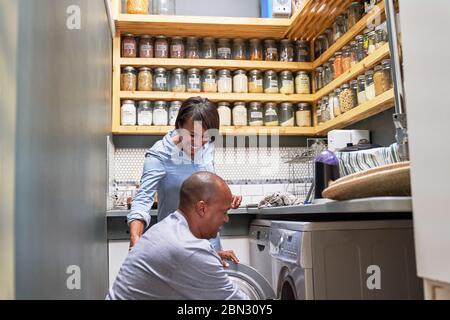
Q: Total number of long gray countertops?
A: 1